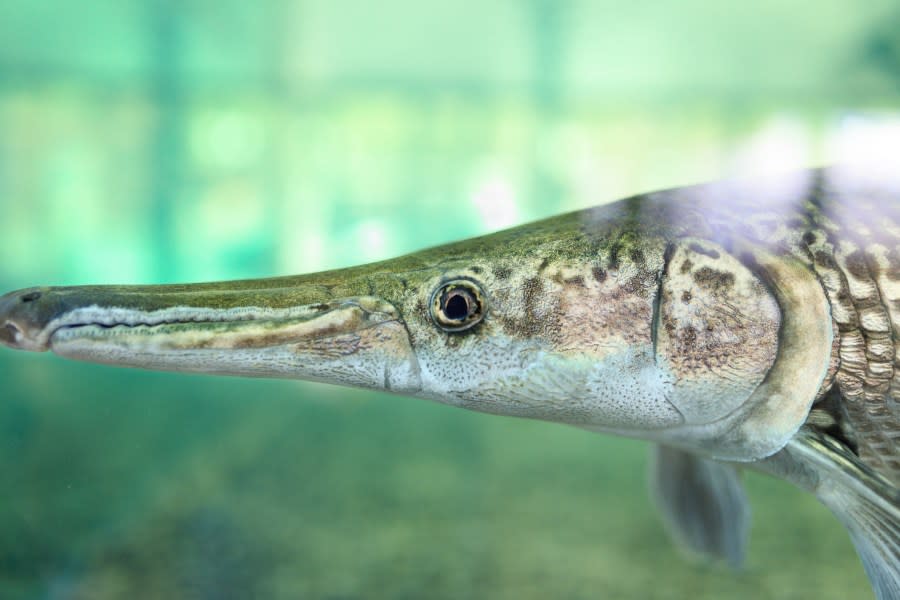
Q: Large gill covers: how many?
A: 1